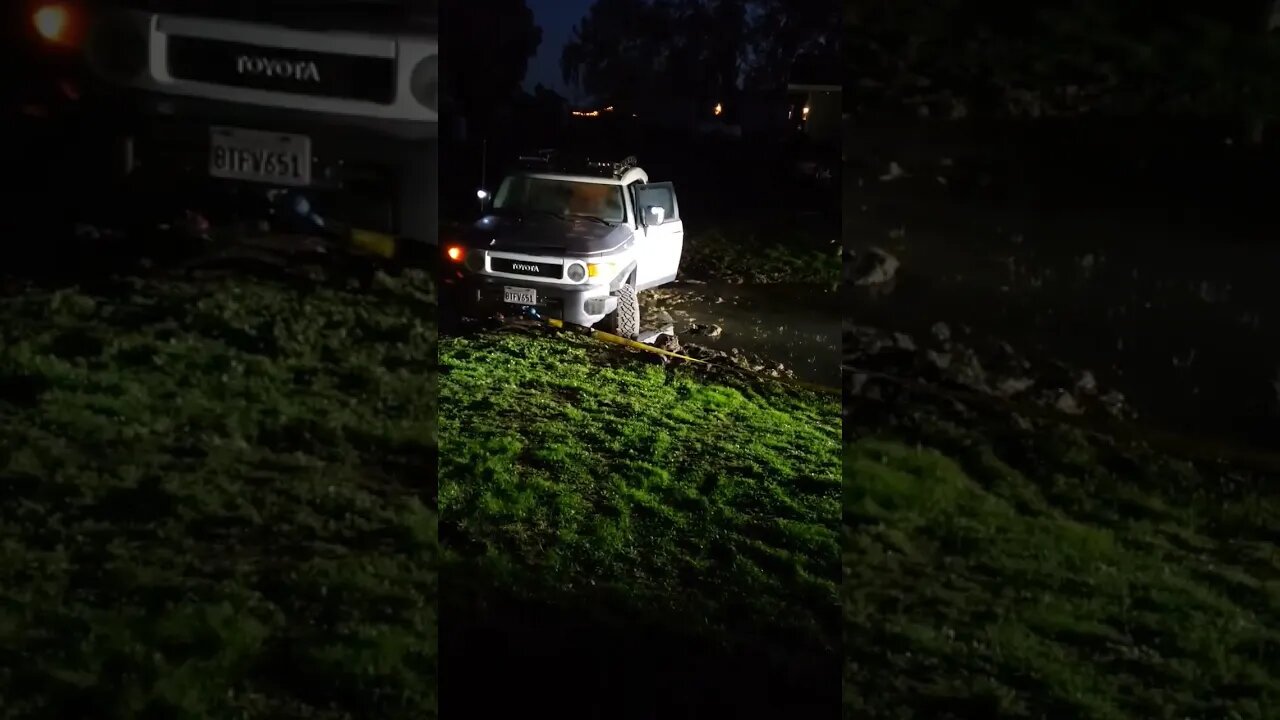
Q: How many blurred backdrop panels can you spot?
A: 2